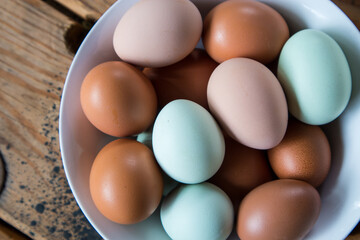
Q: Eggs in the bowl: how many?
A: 13